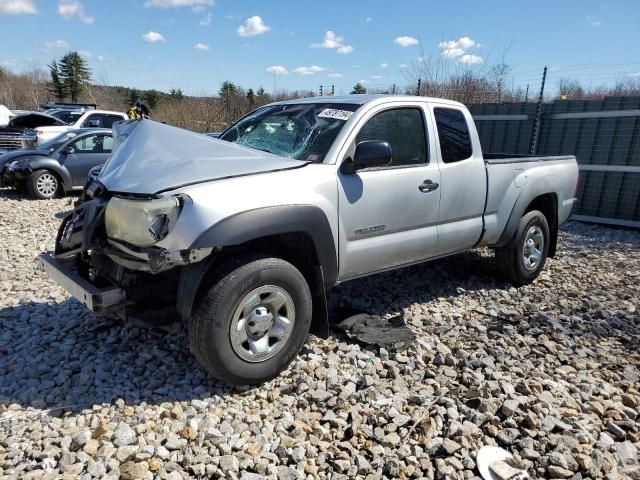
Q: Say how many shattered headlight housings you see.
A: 1